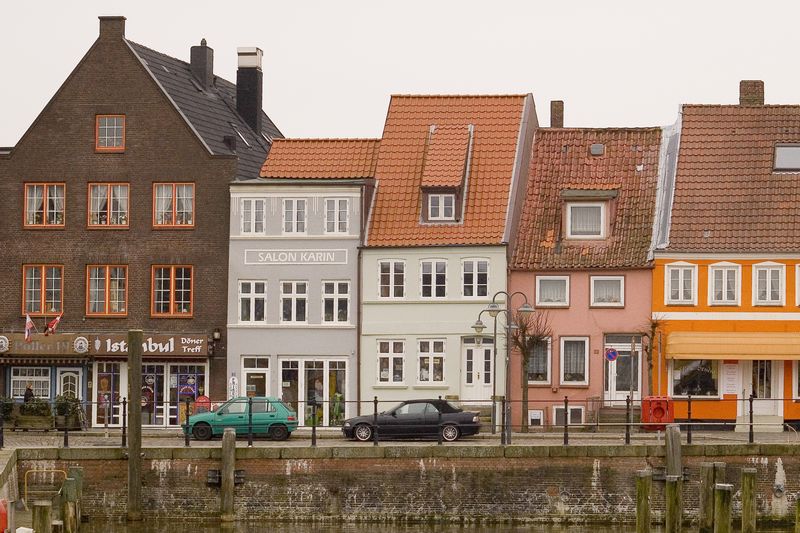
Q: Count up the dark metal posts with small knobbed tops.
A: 13